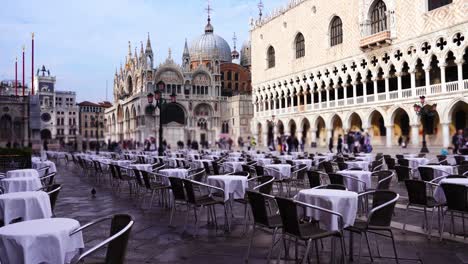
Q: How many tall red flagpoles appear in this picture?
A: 3